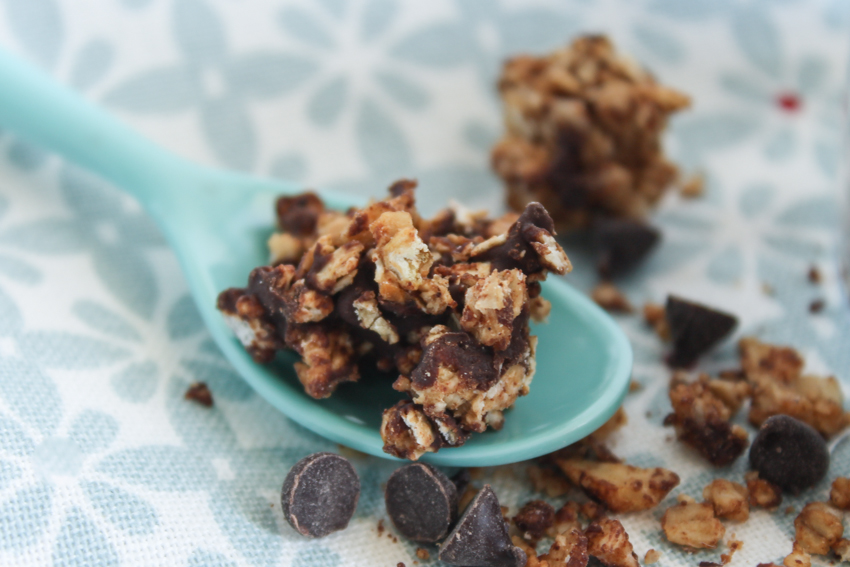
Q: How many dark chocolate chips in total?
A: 6